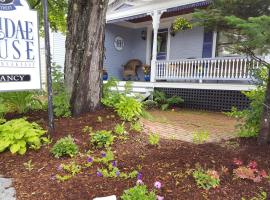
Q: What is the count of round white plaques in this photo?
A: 1